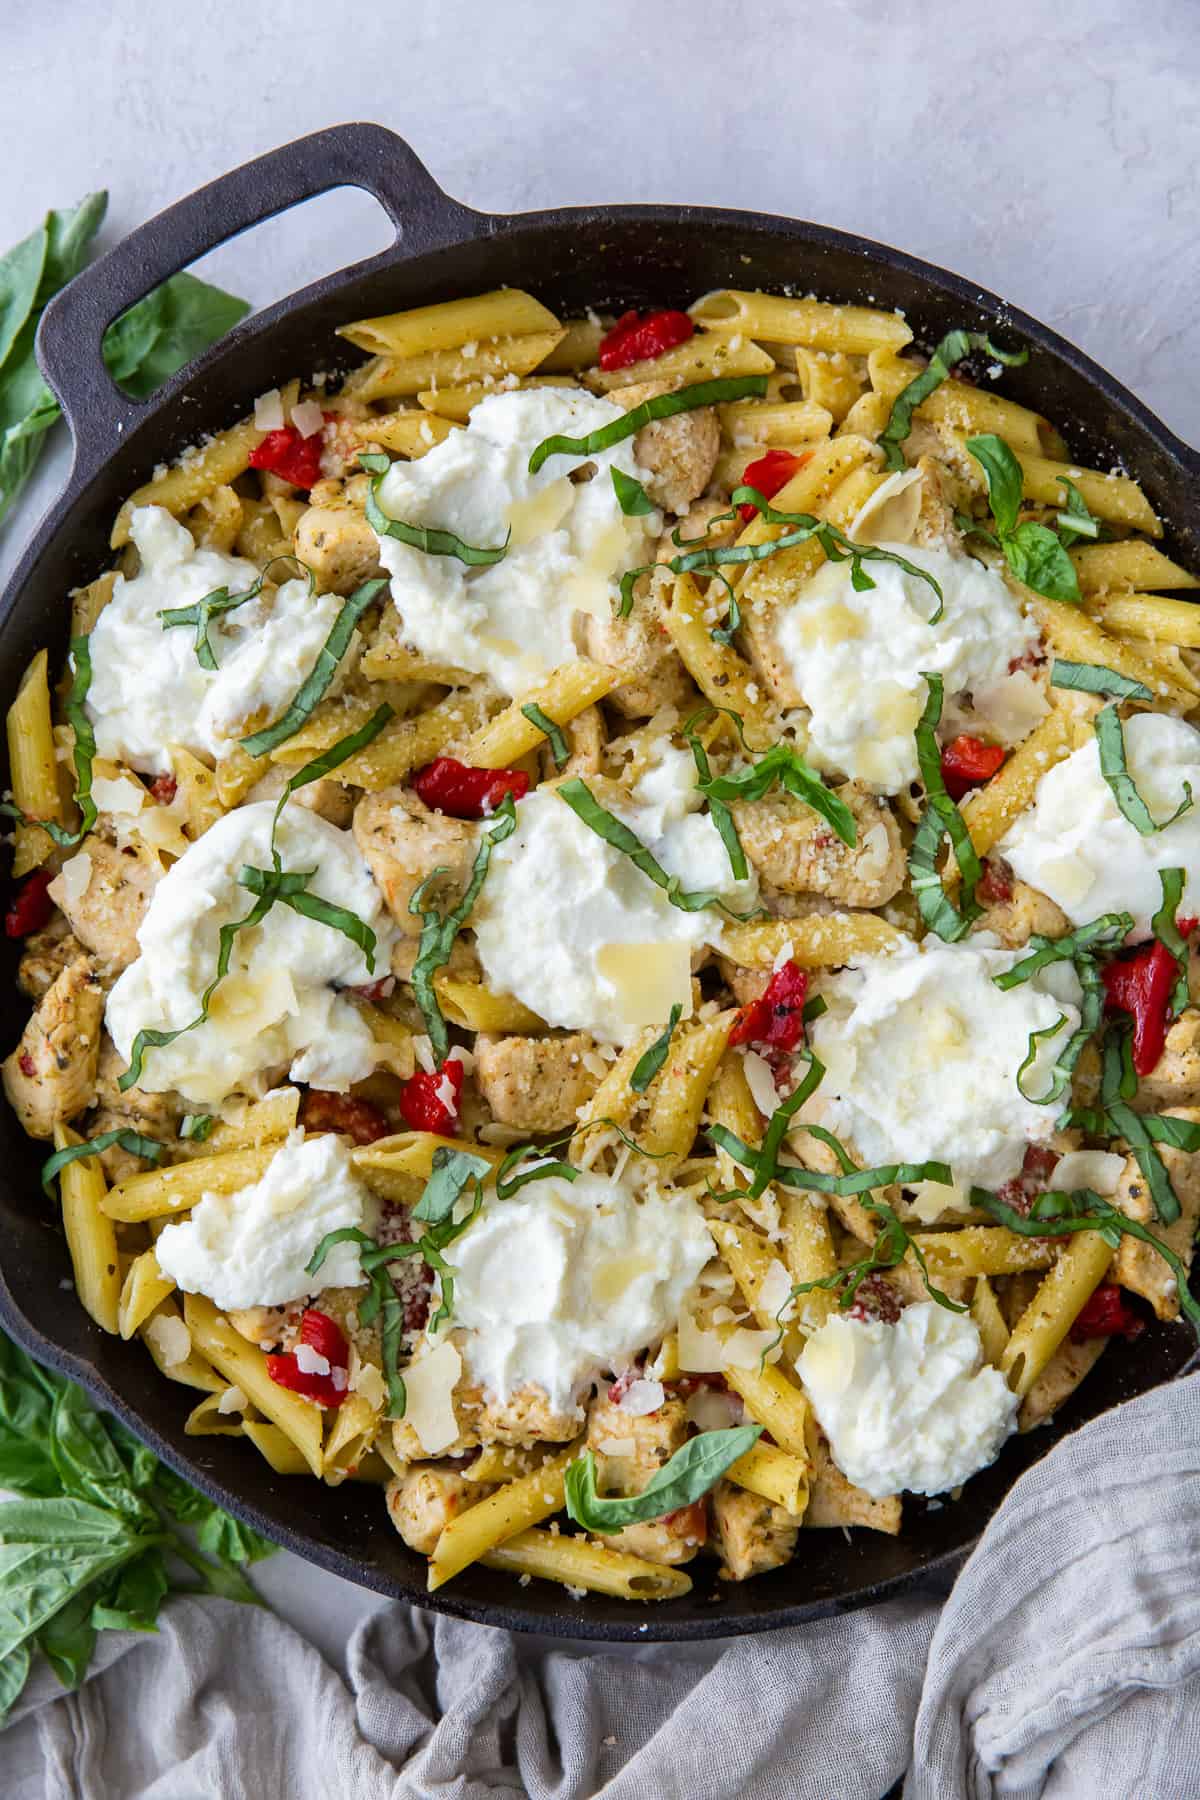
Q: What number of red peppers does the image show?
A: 11